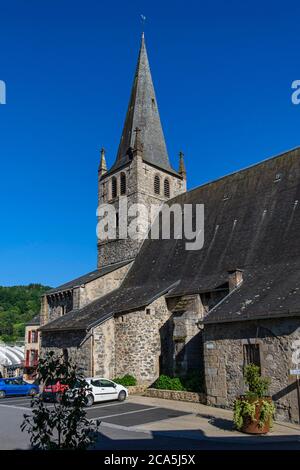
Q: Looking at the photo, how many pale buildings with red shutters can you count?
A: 1